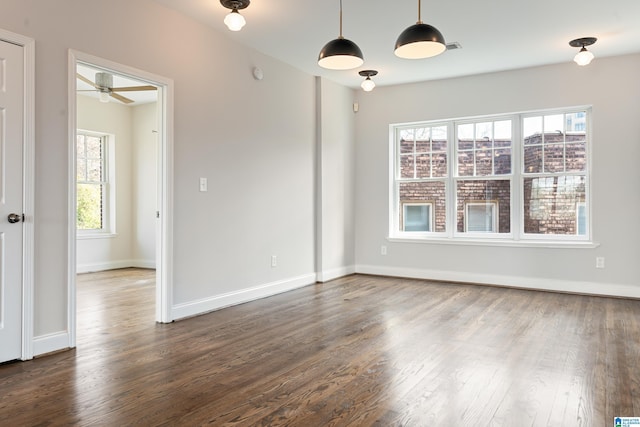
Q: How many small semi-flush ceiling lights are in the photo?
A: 3